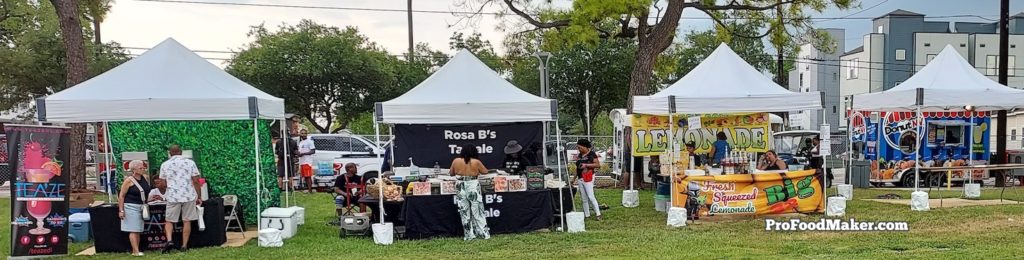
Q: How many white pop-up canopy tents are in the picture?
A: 4